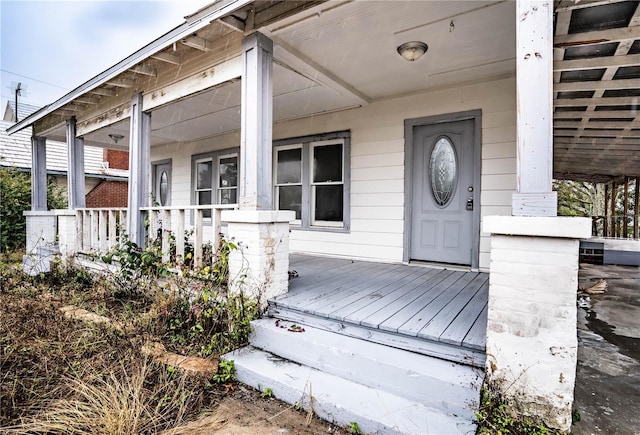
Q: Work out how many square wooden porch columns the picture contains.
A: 5